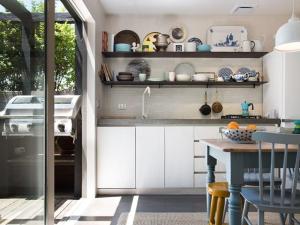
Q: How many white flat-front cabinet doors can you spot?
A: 3